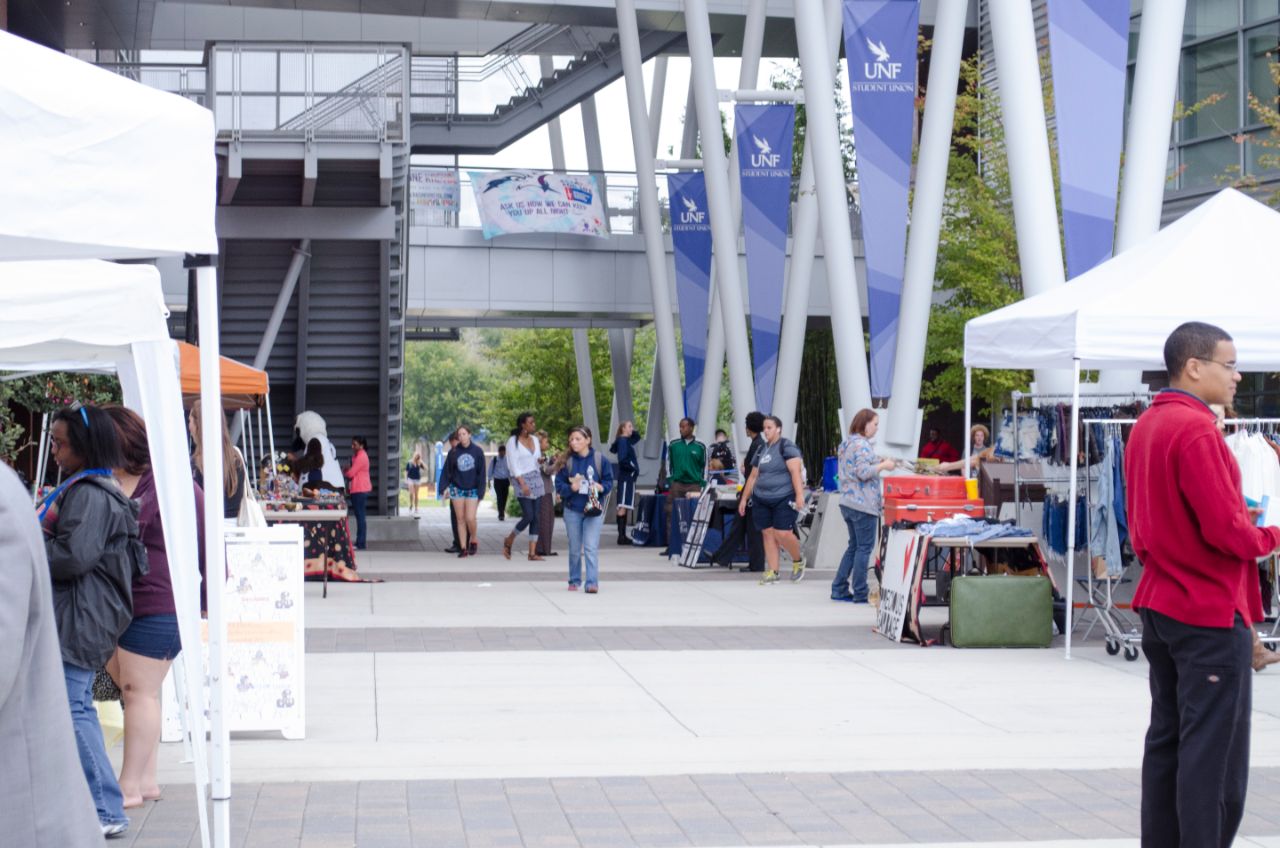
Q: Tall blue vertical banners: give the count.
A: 4